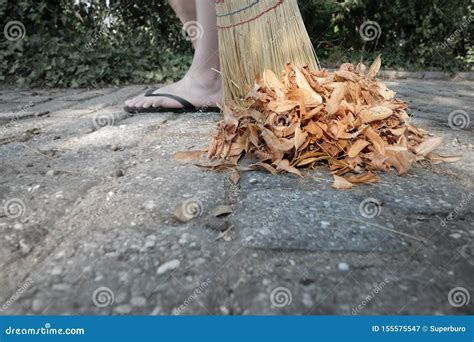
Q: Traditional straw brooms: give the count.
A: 1